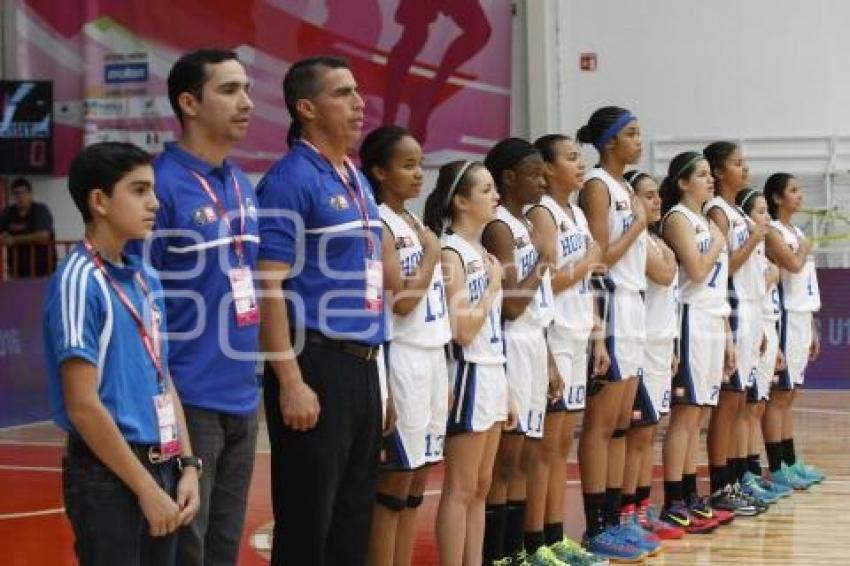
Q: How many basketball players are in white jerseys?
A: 10